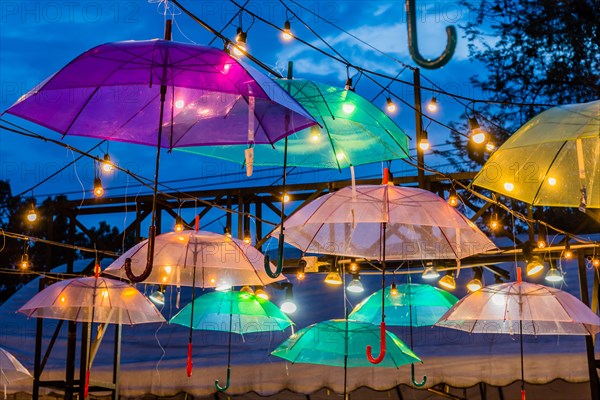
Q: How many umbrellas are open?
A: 11